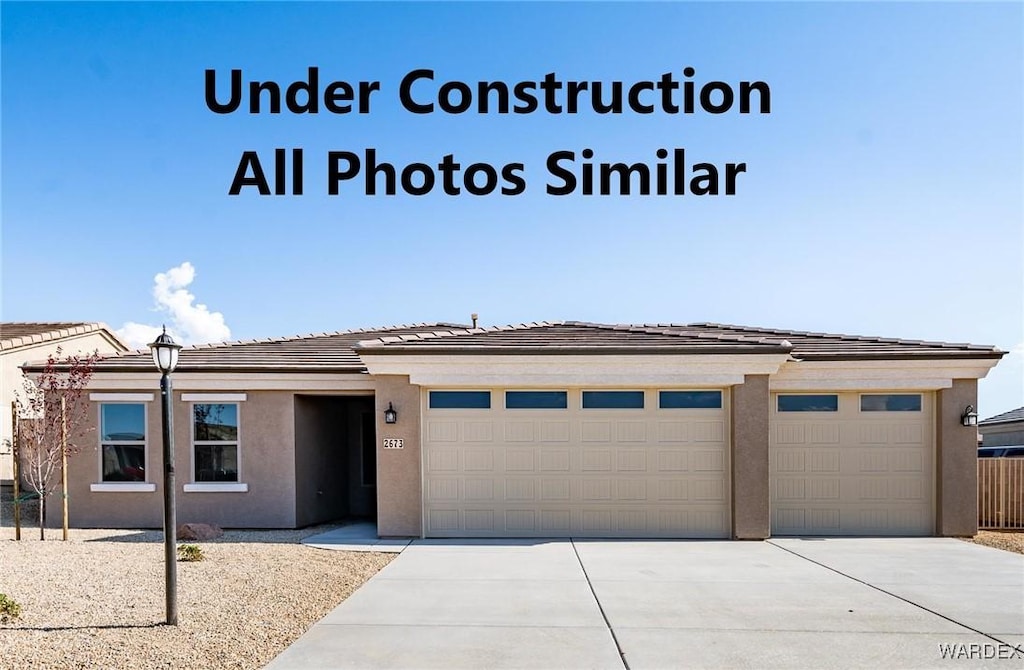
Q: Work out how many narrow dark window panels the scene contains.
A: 6